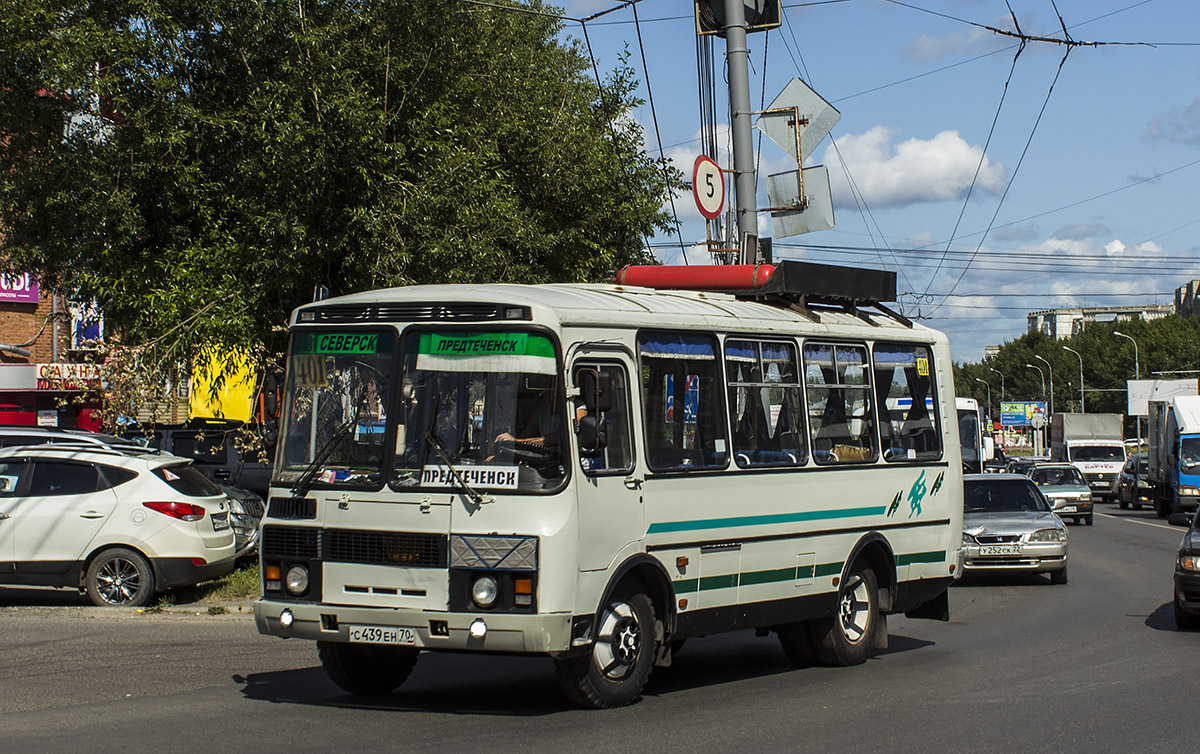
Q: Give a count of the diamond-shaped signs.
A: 1